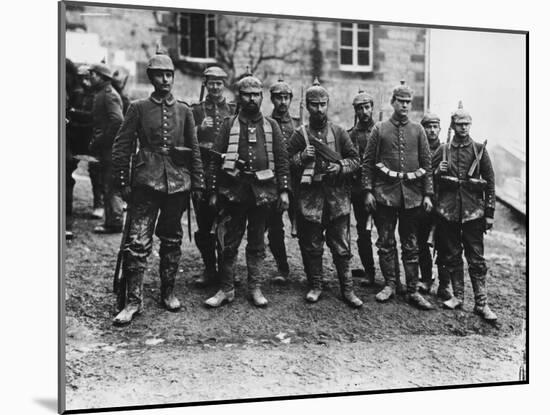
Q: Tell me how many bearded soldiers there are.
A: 2